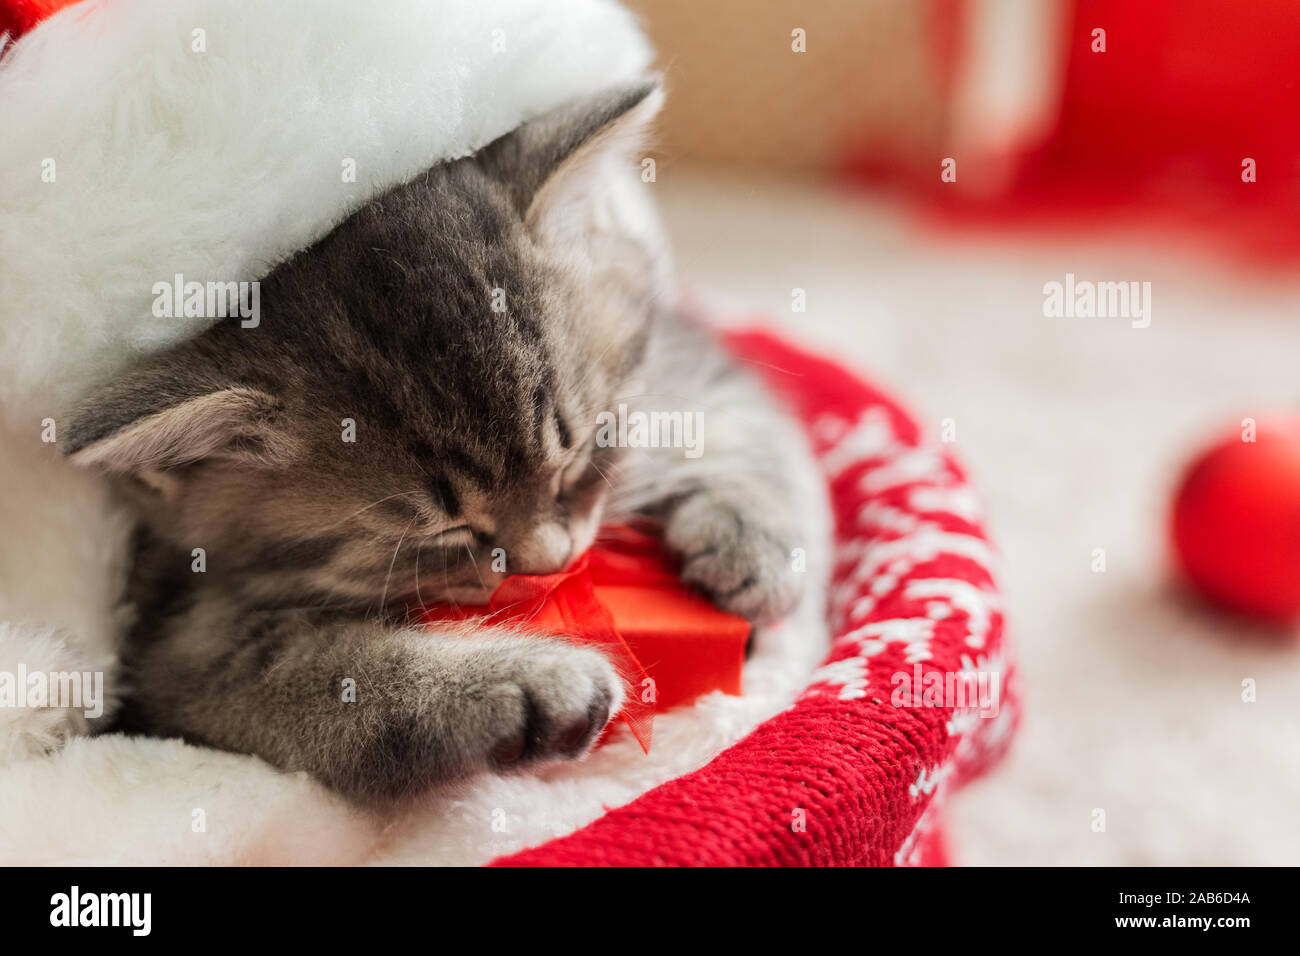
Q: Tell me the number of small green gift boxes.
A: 0